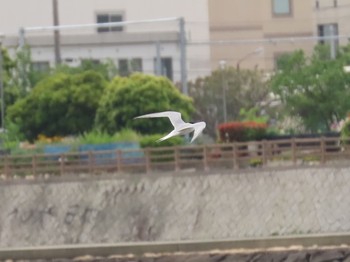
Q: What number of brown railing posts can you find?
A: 12